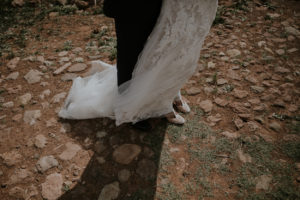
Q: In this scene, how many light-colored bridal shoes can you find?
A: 2